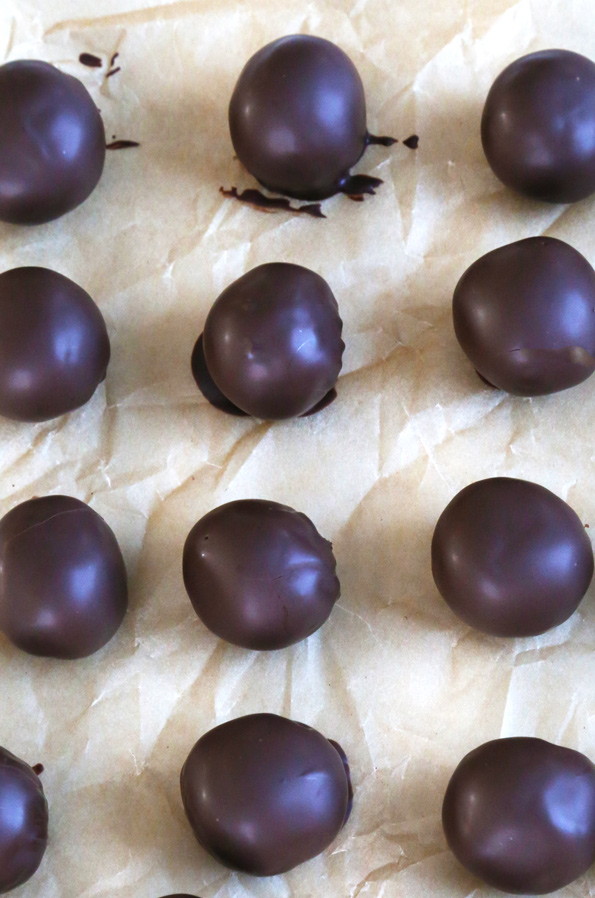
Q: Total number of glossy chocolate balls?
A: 12